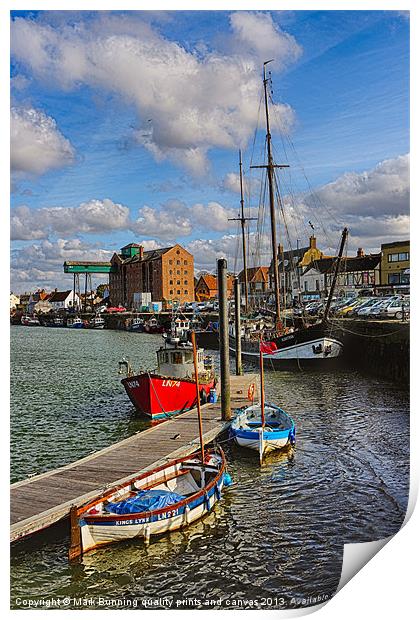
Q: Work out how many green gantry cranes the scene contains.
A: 1